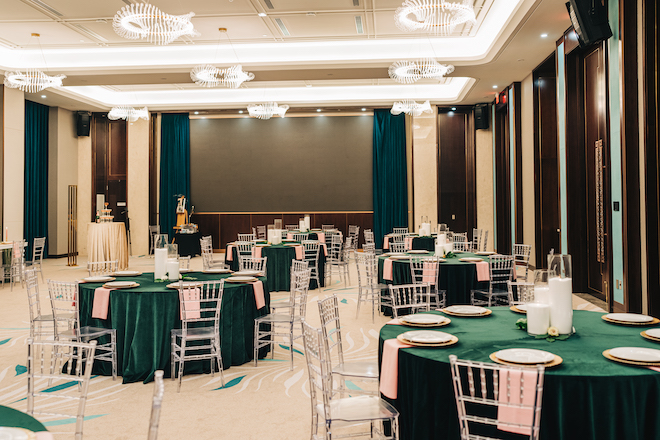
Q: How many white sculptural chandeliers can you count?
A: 8